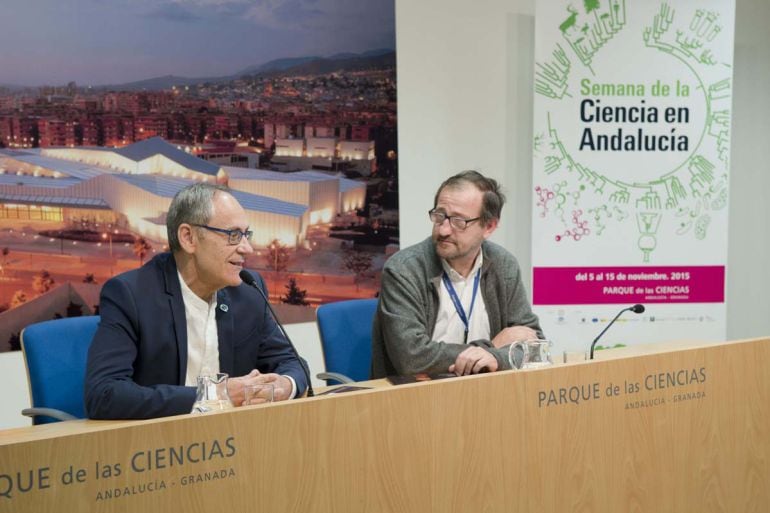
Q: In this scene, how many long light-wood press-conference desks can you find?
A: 1